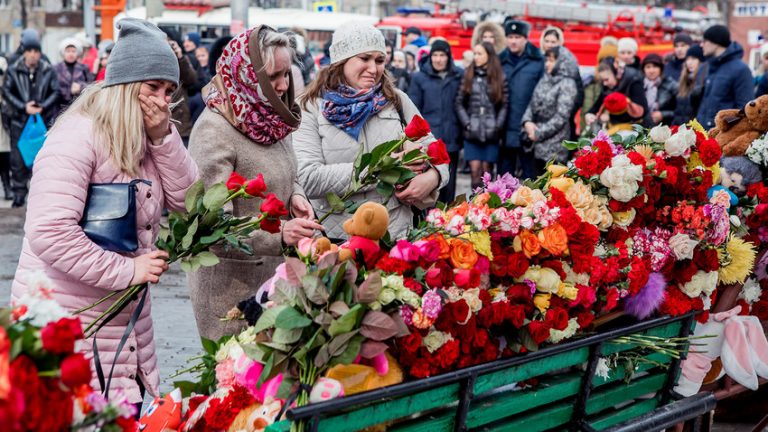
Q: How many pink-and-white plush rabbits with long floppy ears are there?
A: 1